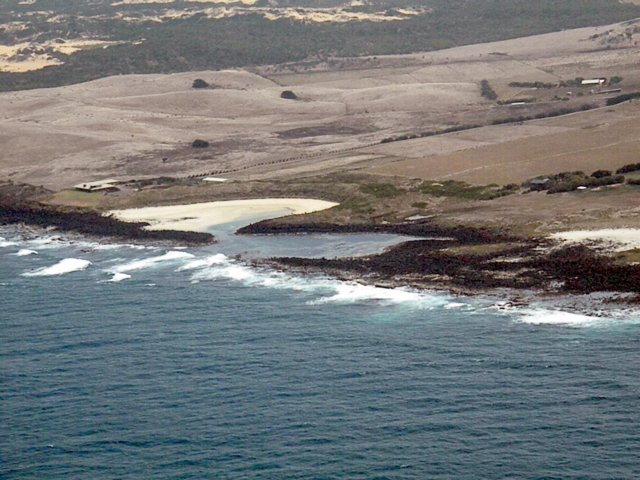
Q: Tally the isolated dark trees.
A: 3